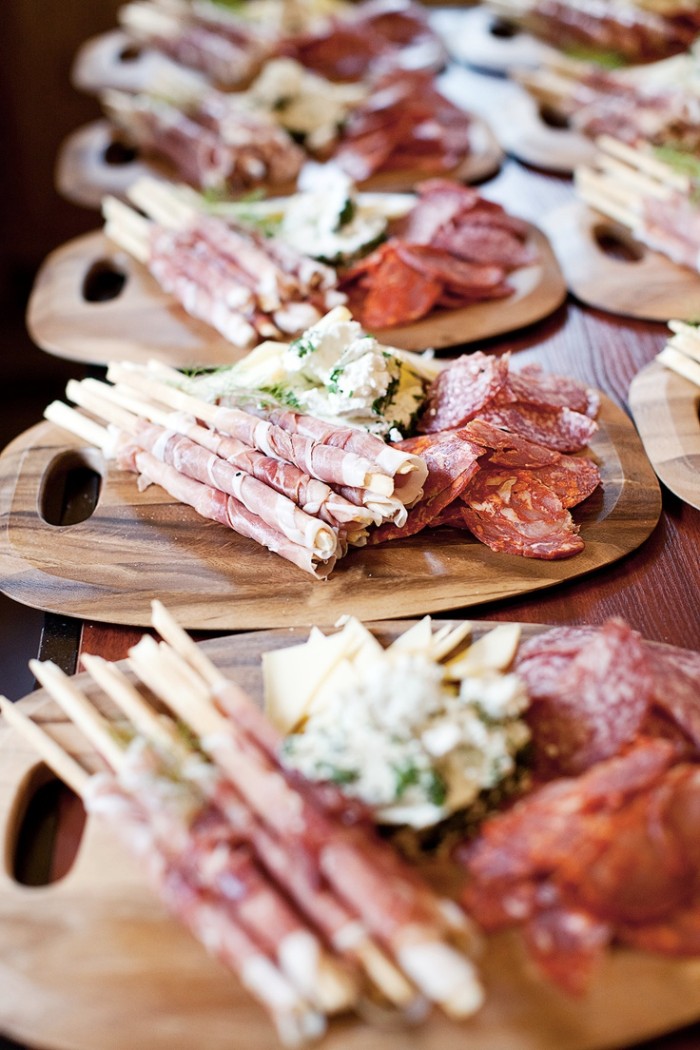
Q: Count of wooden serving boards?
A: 9